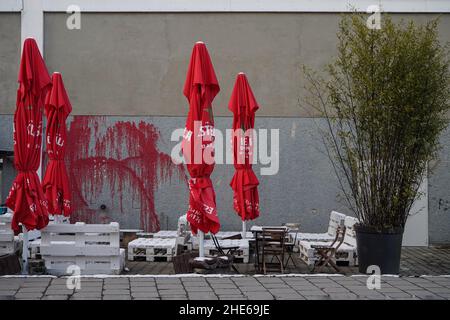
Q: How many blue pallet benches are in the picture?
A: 0